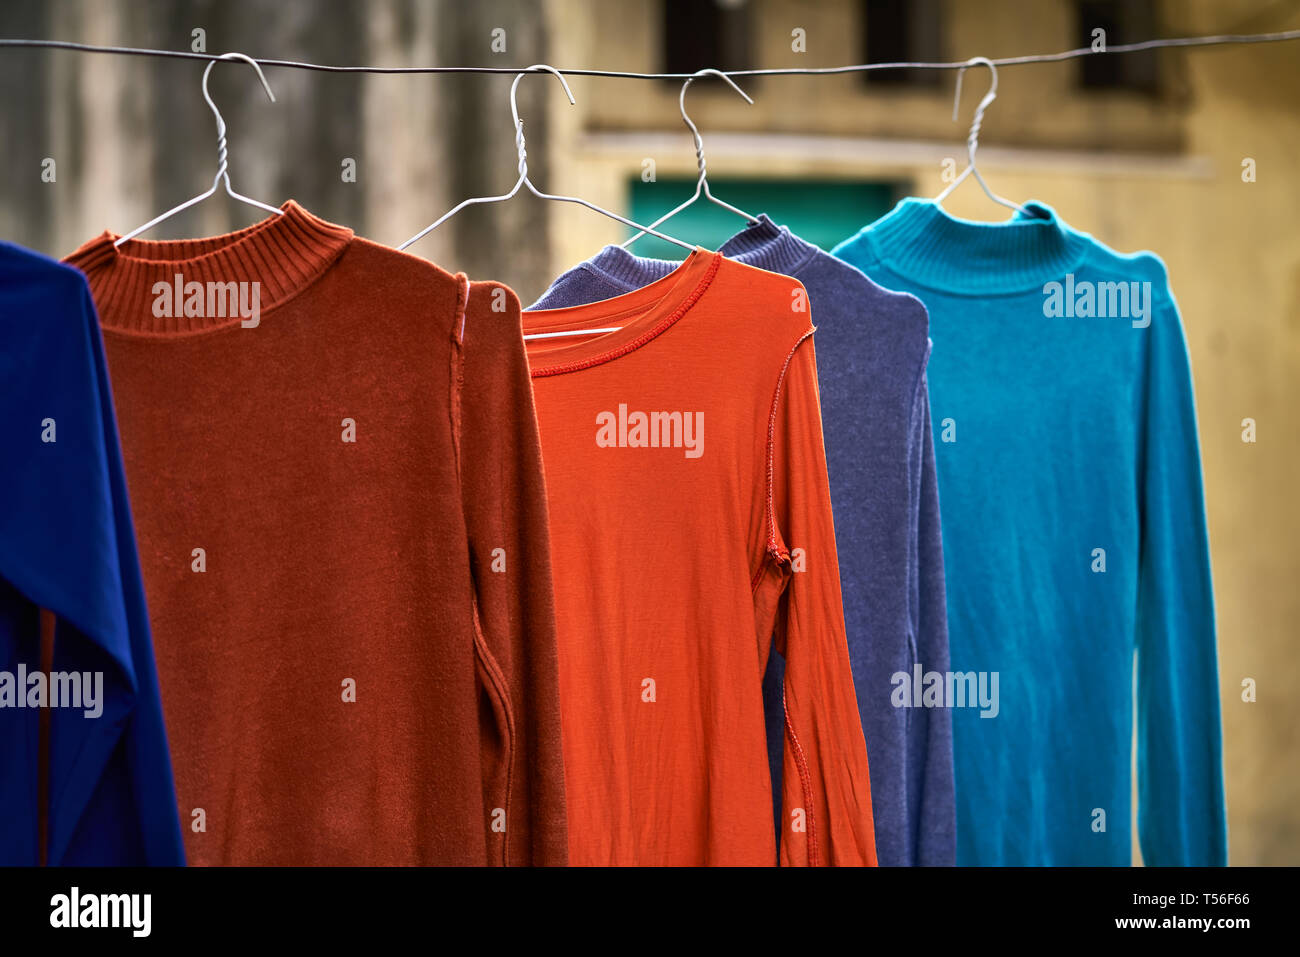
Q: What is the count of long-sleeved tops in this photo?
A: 5